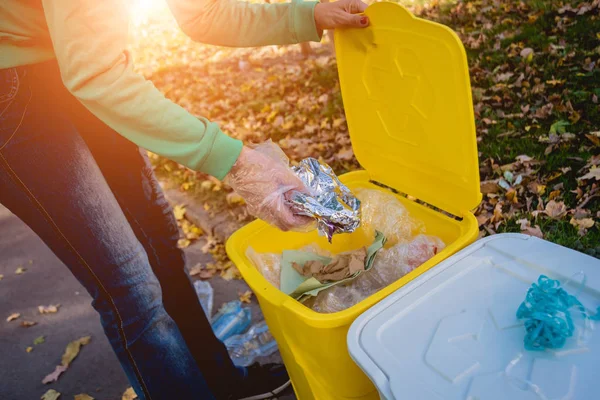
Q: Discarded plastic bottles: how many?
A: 3